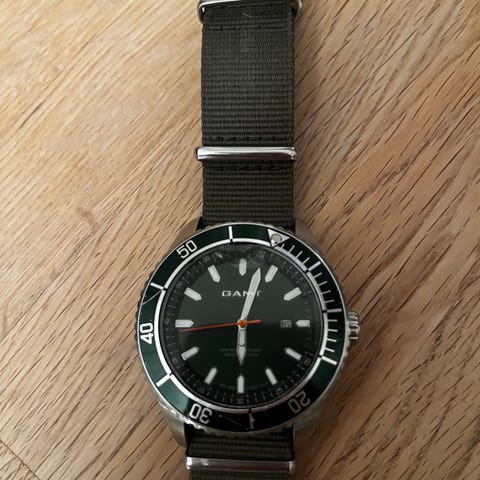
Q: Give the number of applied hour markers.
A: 12